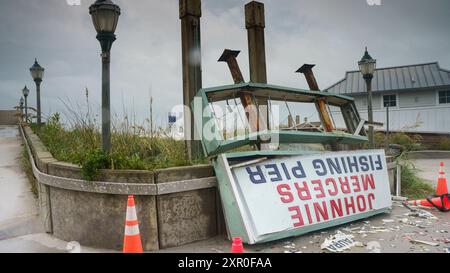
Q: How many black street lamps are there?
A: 5